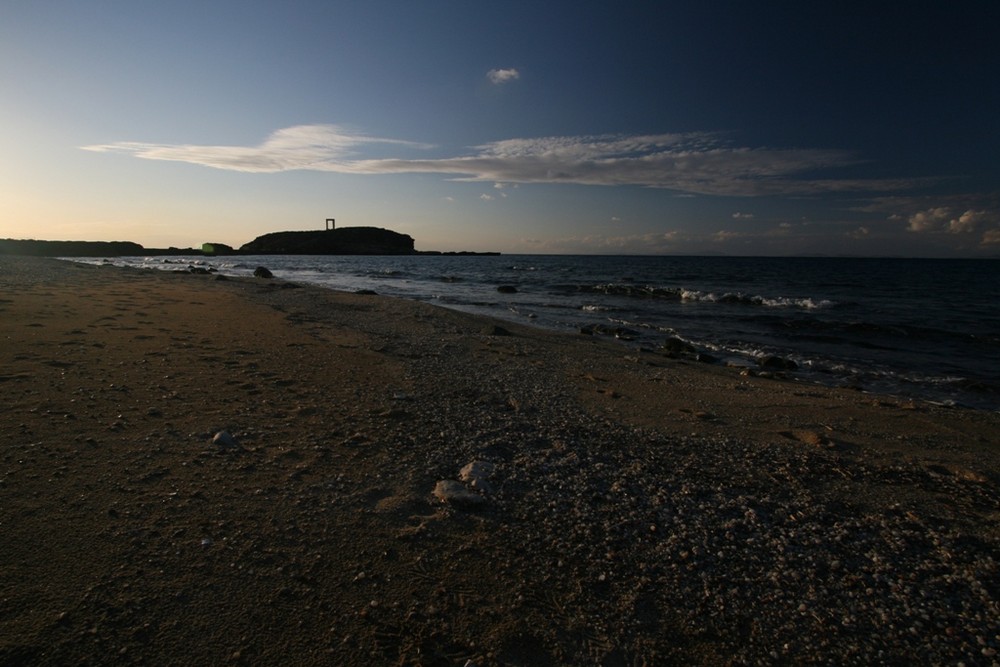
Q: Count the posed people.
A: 0